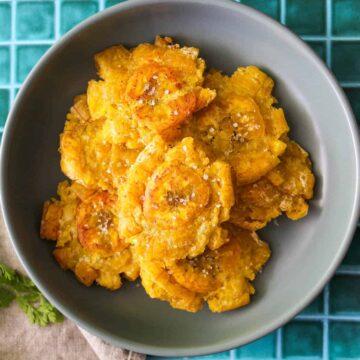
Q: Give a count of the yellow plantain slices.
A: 7